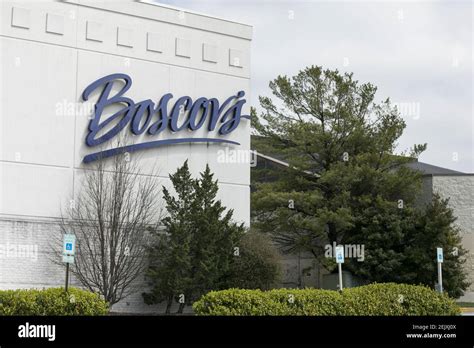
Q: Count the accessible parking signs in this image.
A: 3